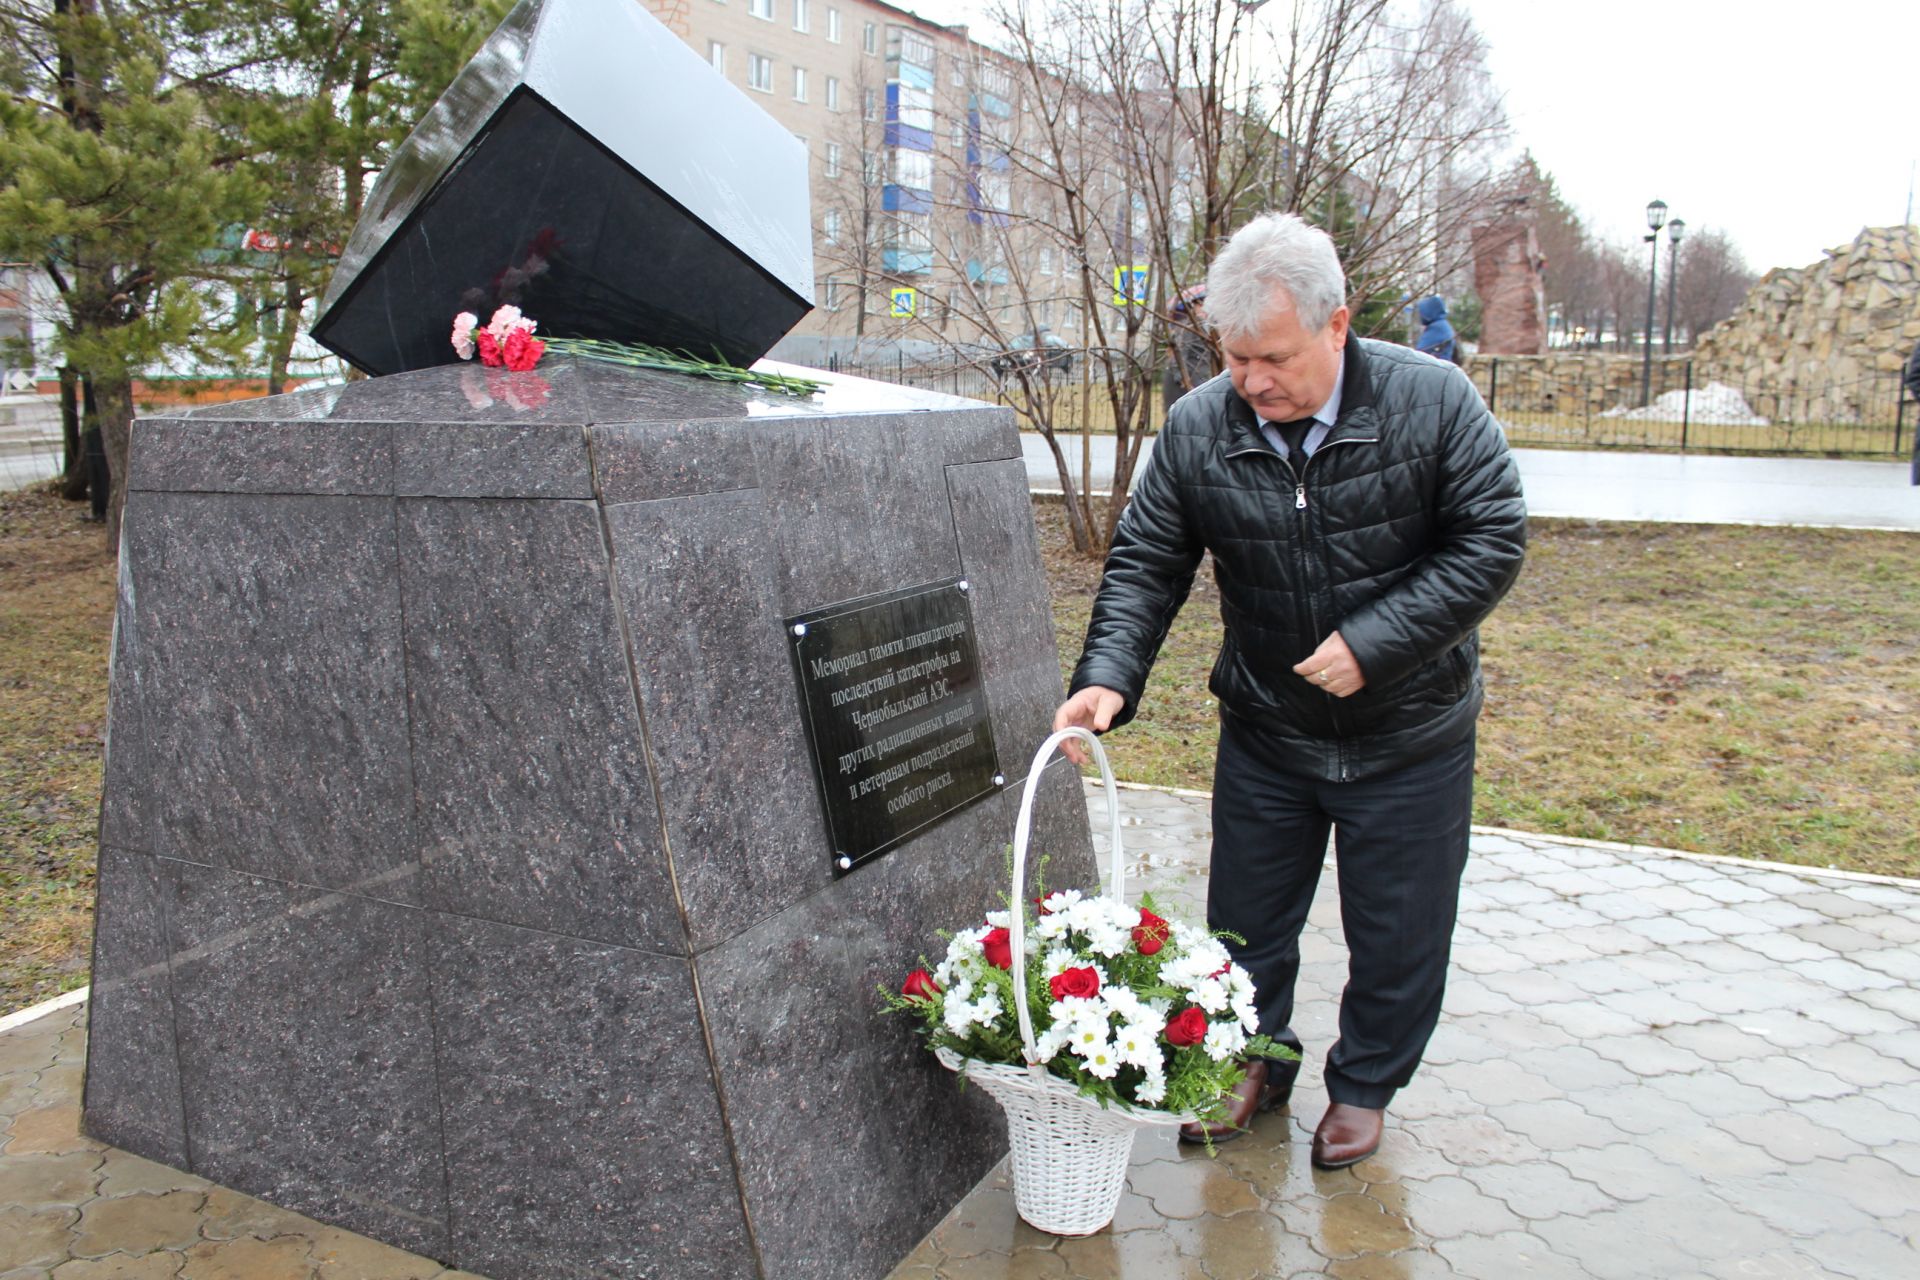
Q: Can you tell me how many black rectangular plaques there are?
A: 1